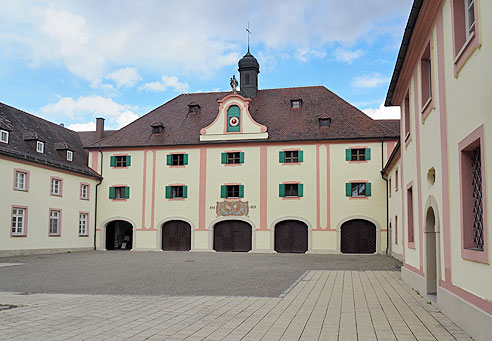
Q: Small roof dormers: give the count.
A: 7